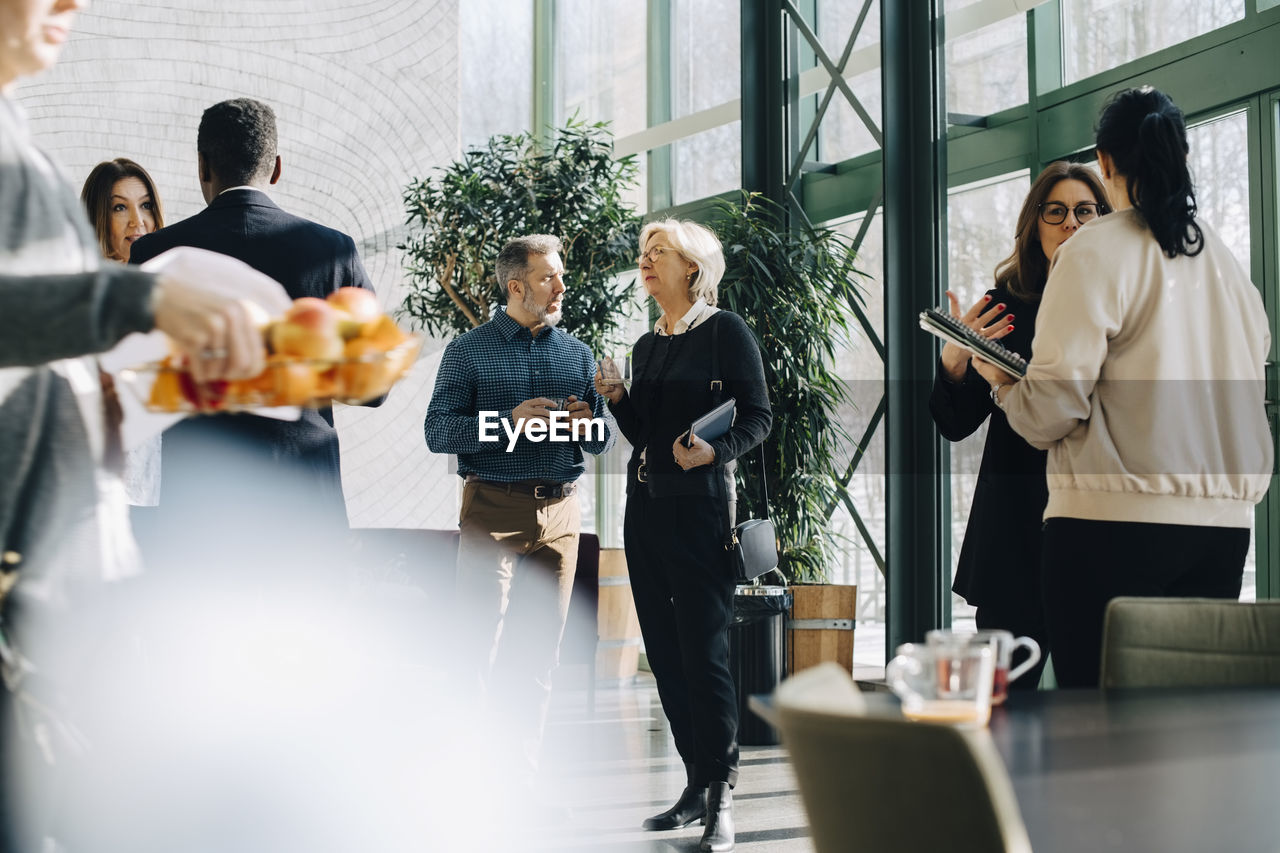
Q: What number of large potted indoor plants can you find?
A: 2